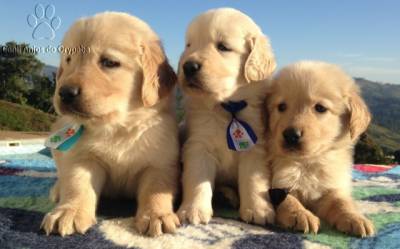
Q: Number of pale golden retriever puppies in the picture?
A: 3